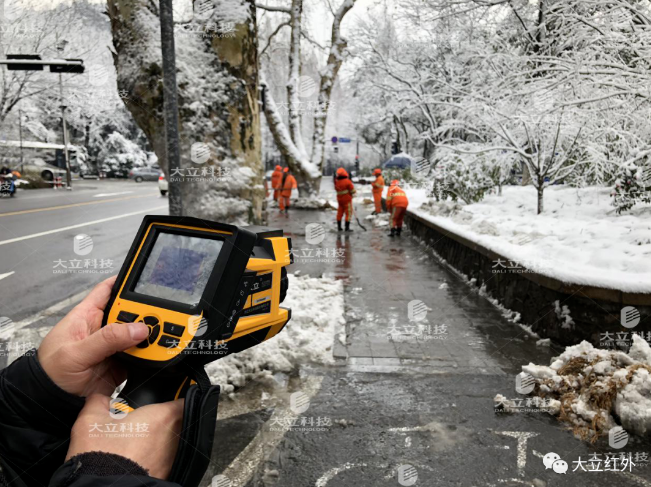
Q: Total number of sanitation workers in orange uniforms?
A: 5